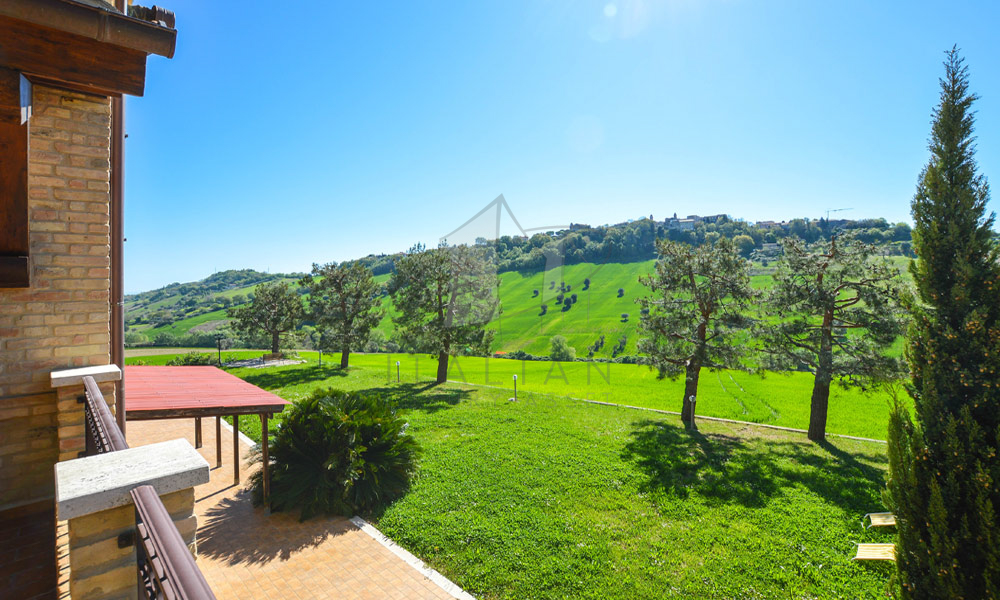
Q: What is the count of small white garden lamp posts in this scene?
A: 4